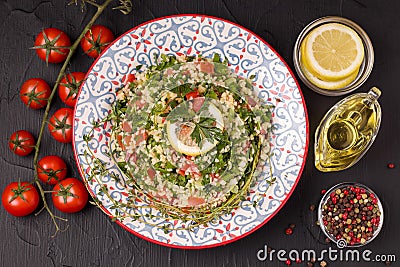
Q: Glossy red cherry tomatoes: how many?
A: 9